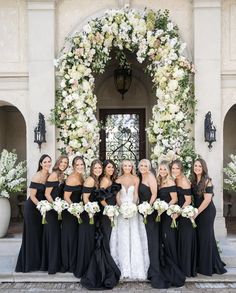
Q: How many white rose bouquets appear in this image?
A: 10